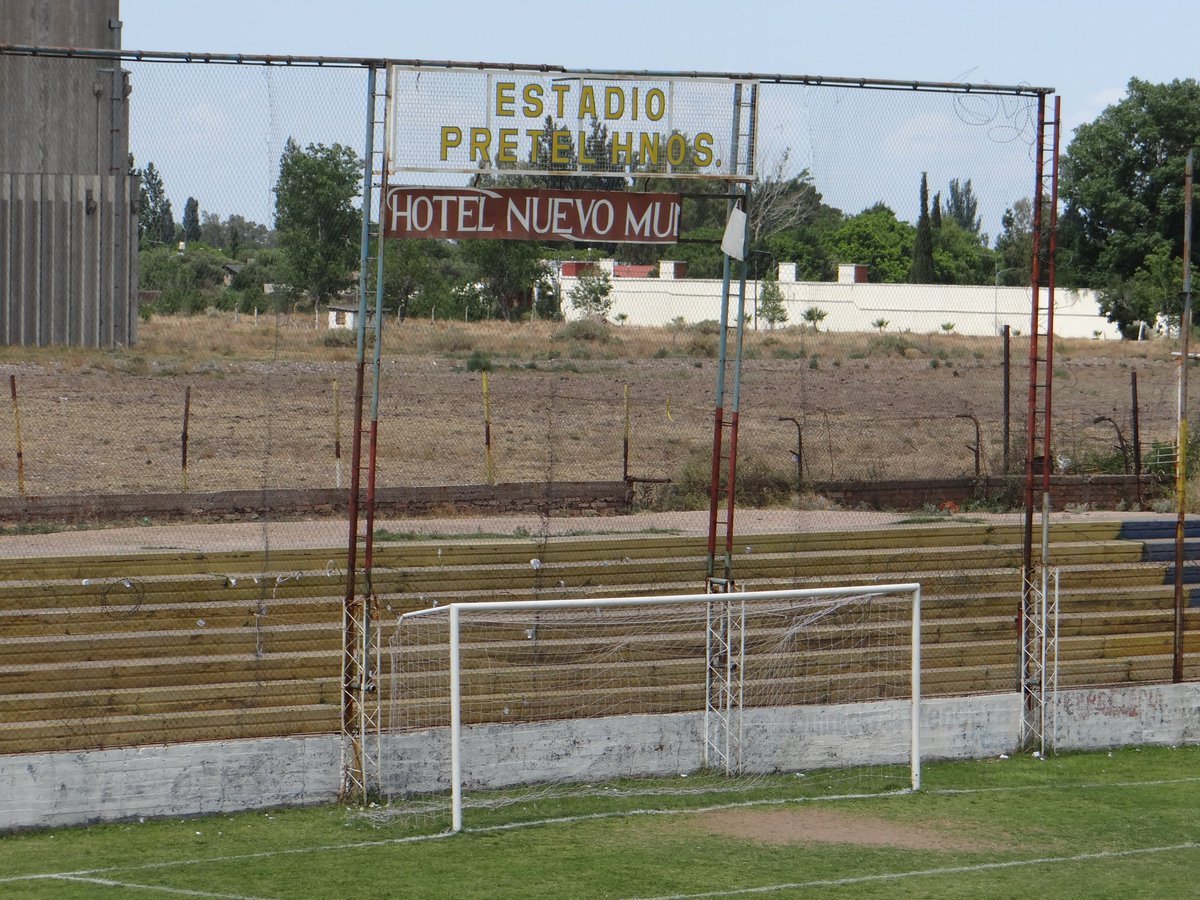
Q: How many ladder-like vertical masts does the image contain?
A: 3